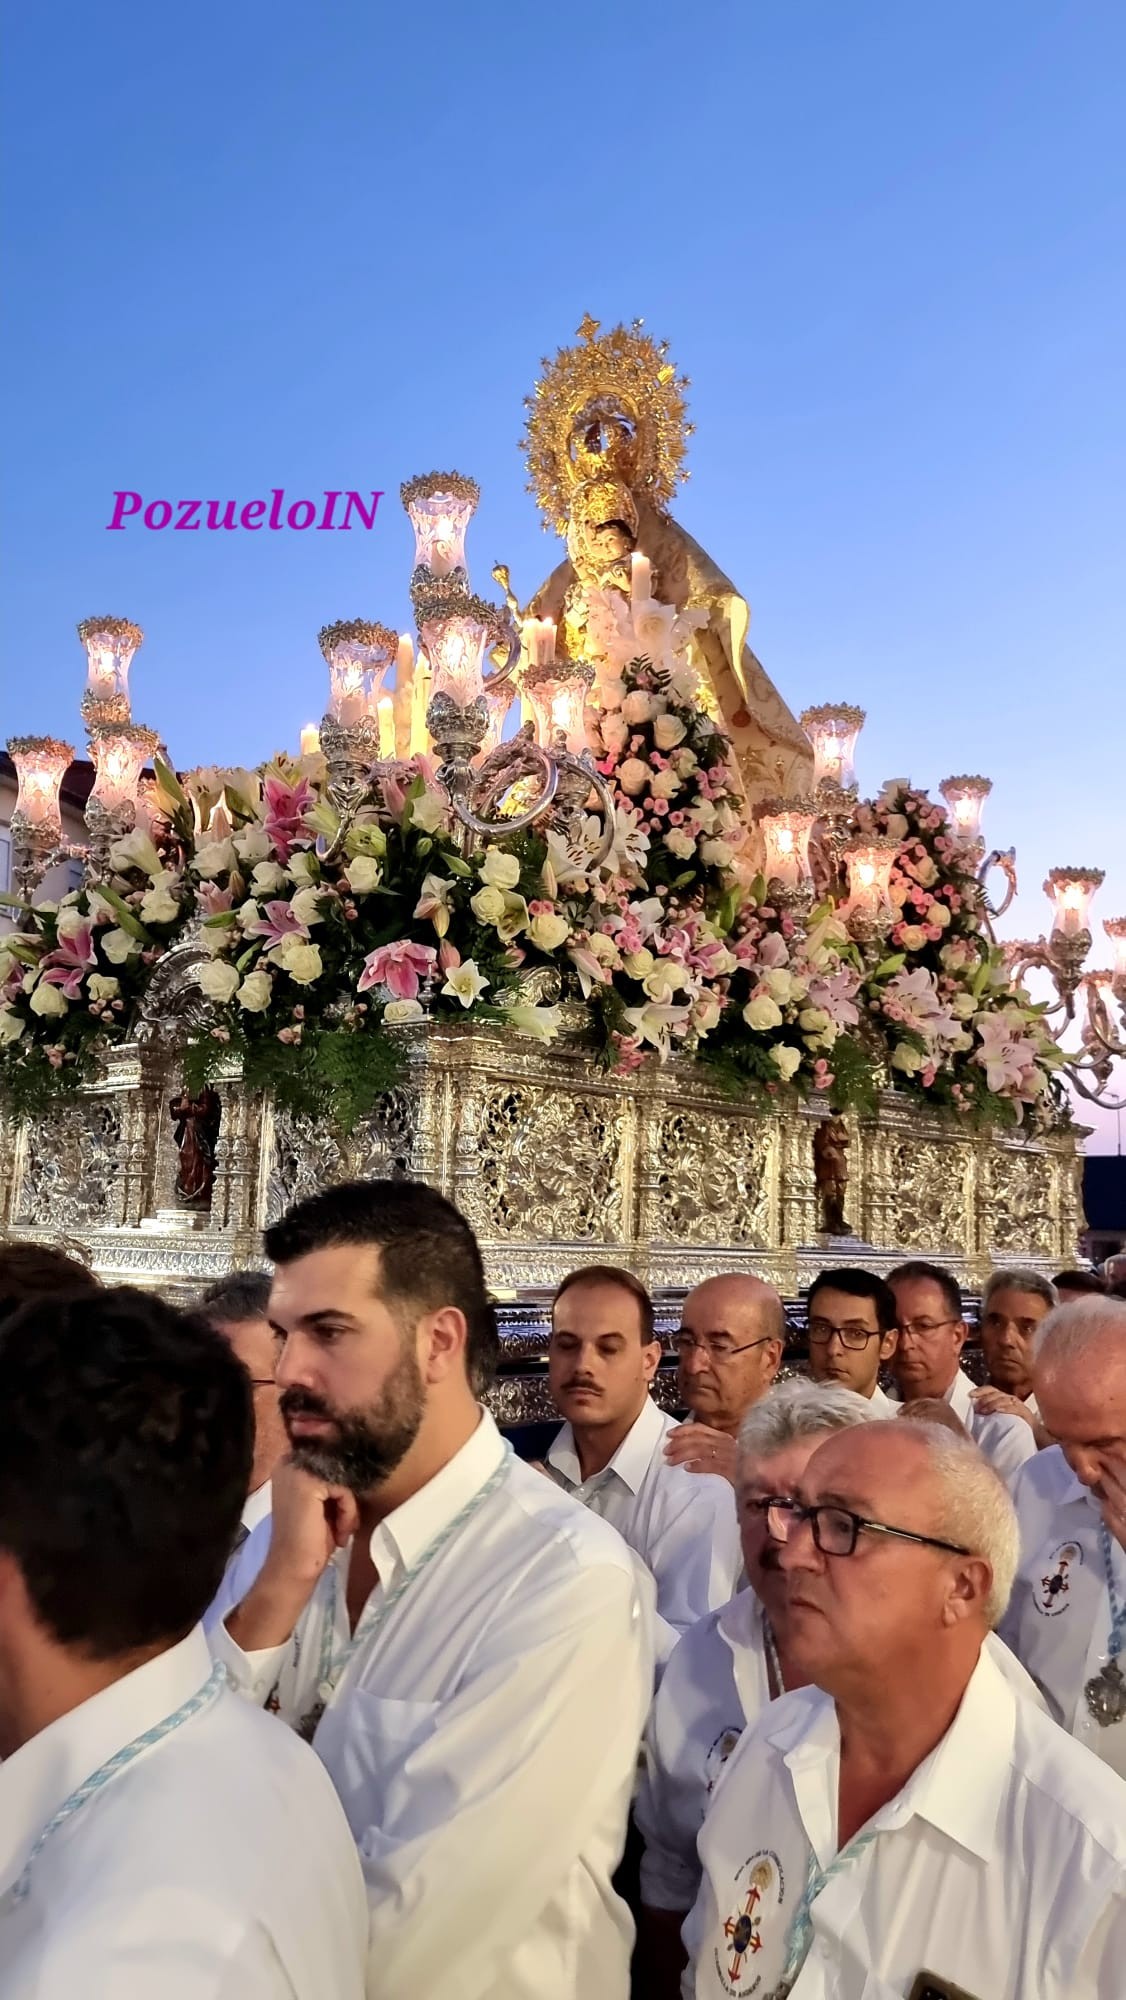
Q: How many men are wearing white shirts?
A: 11